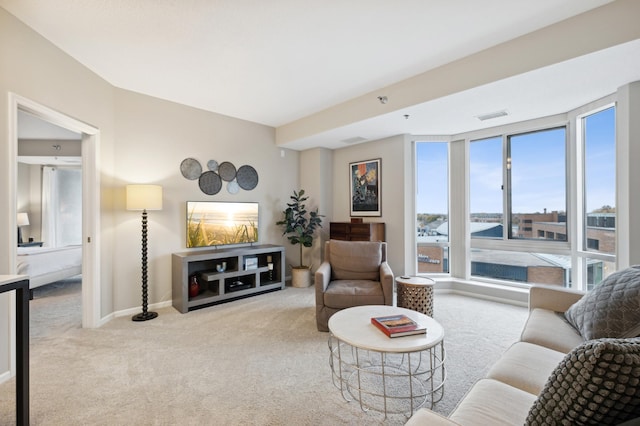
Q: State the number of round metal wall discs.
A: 6